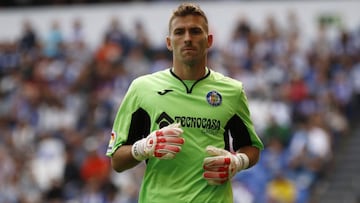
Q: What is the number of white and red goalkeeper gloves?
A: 2